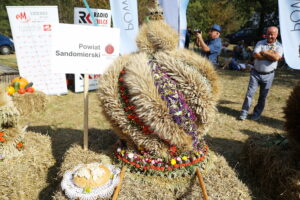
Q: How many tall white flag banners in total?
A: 3